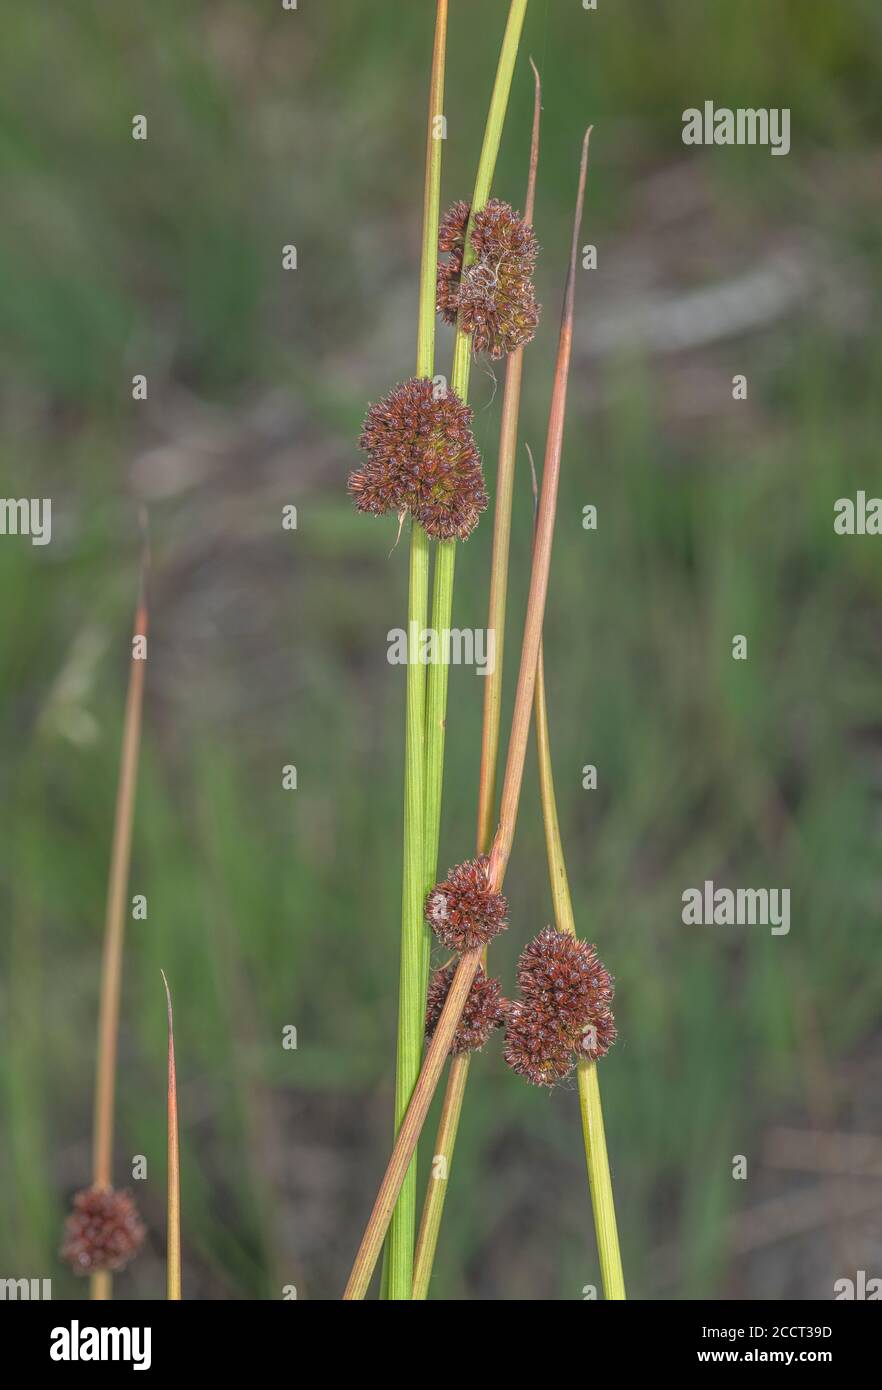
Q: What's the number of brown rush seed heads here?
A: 6